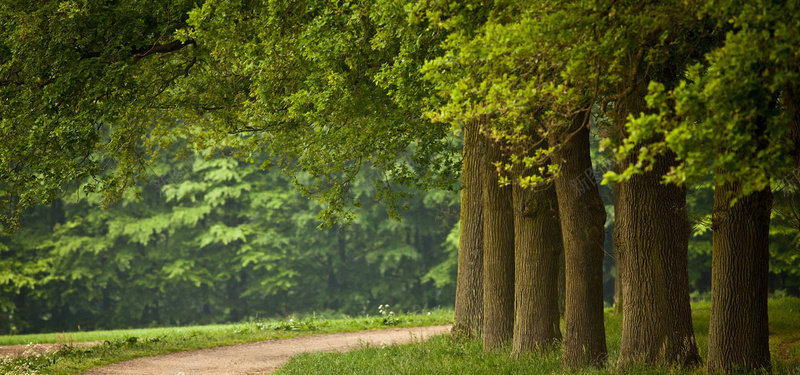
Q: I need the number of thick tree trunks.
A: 6